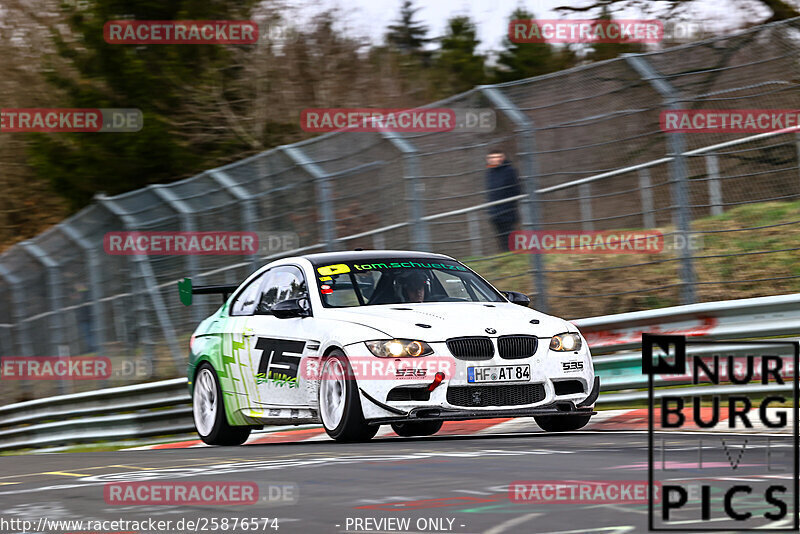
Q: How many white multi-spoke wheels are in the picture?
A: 2